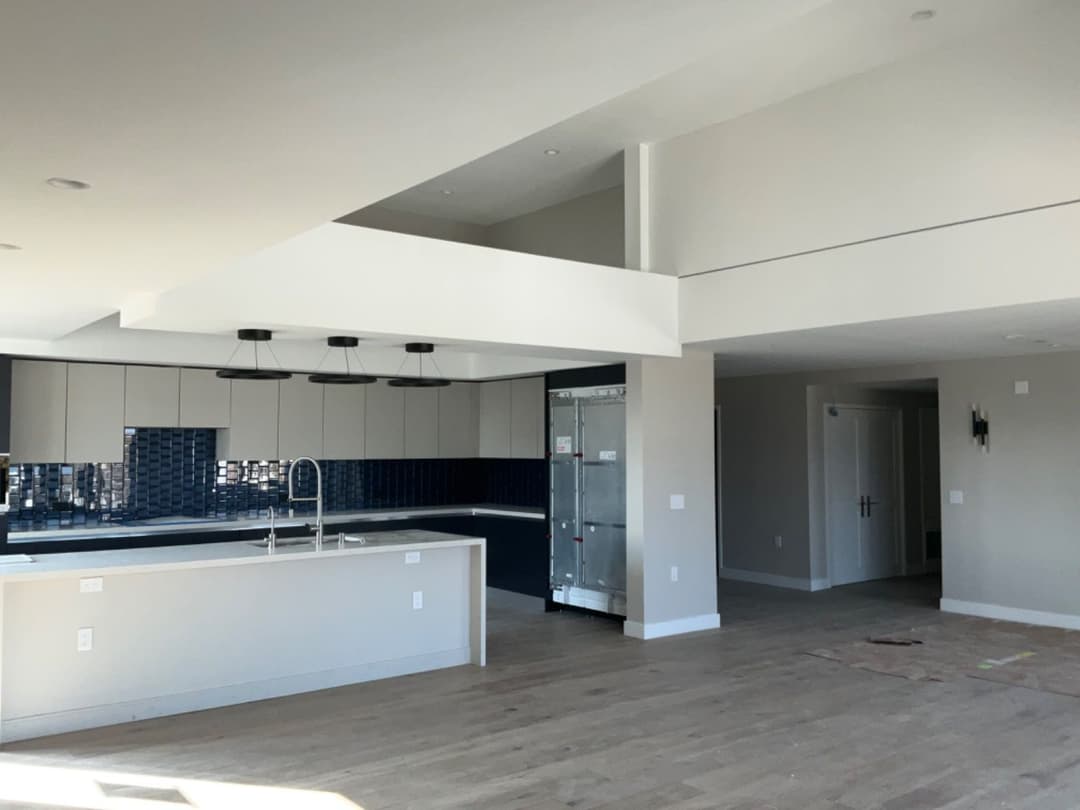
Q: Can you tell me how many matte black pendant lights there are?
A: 3